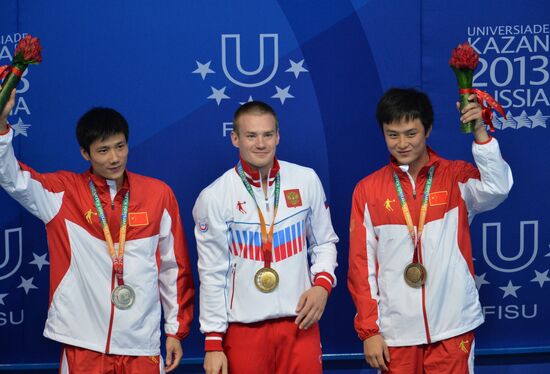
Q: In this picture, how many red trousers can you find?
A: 3